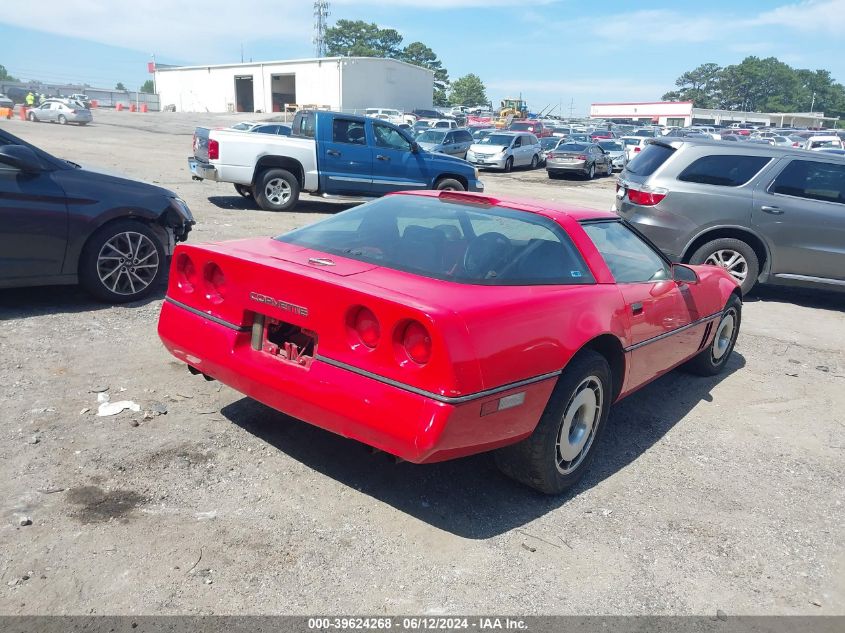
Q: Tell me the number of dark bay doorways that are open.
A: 2